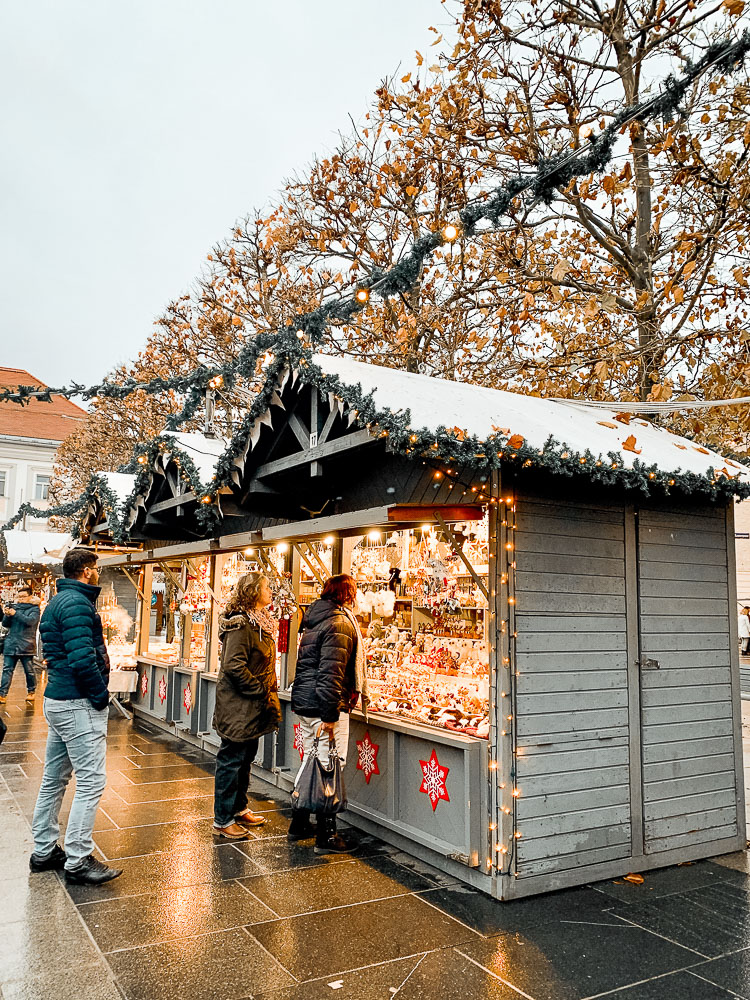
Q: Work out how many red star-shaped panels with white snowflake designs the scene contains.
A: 6